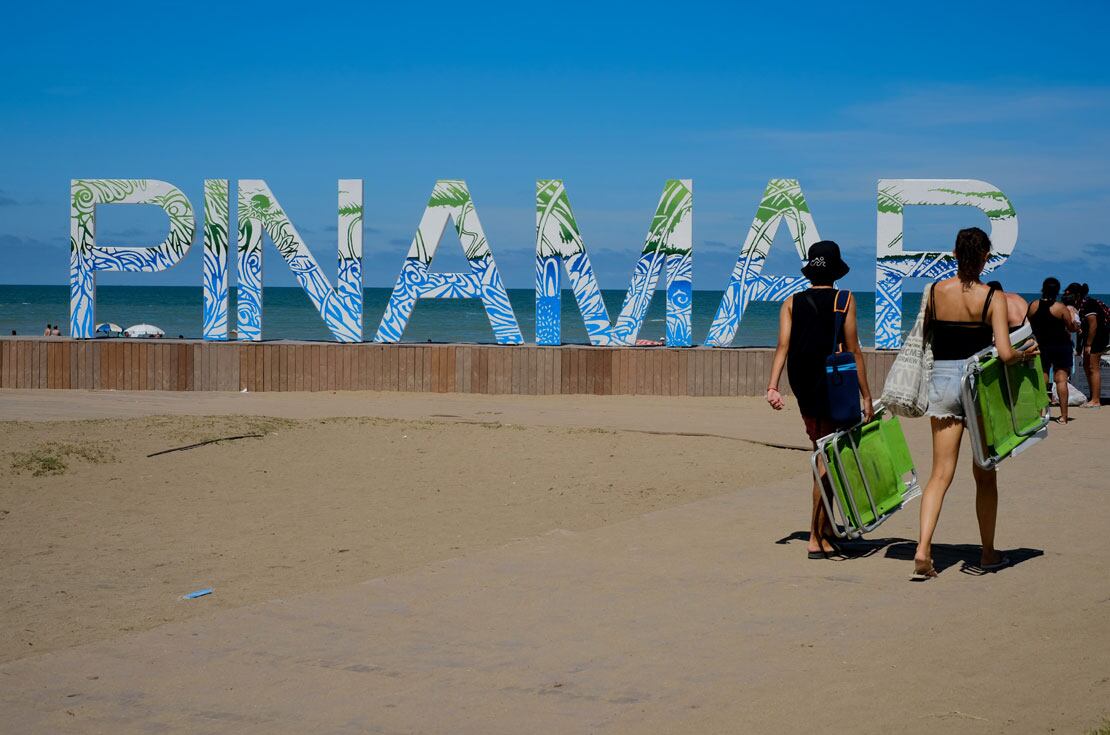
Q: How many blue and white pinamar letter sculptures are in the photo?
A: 7